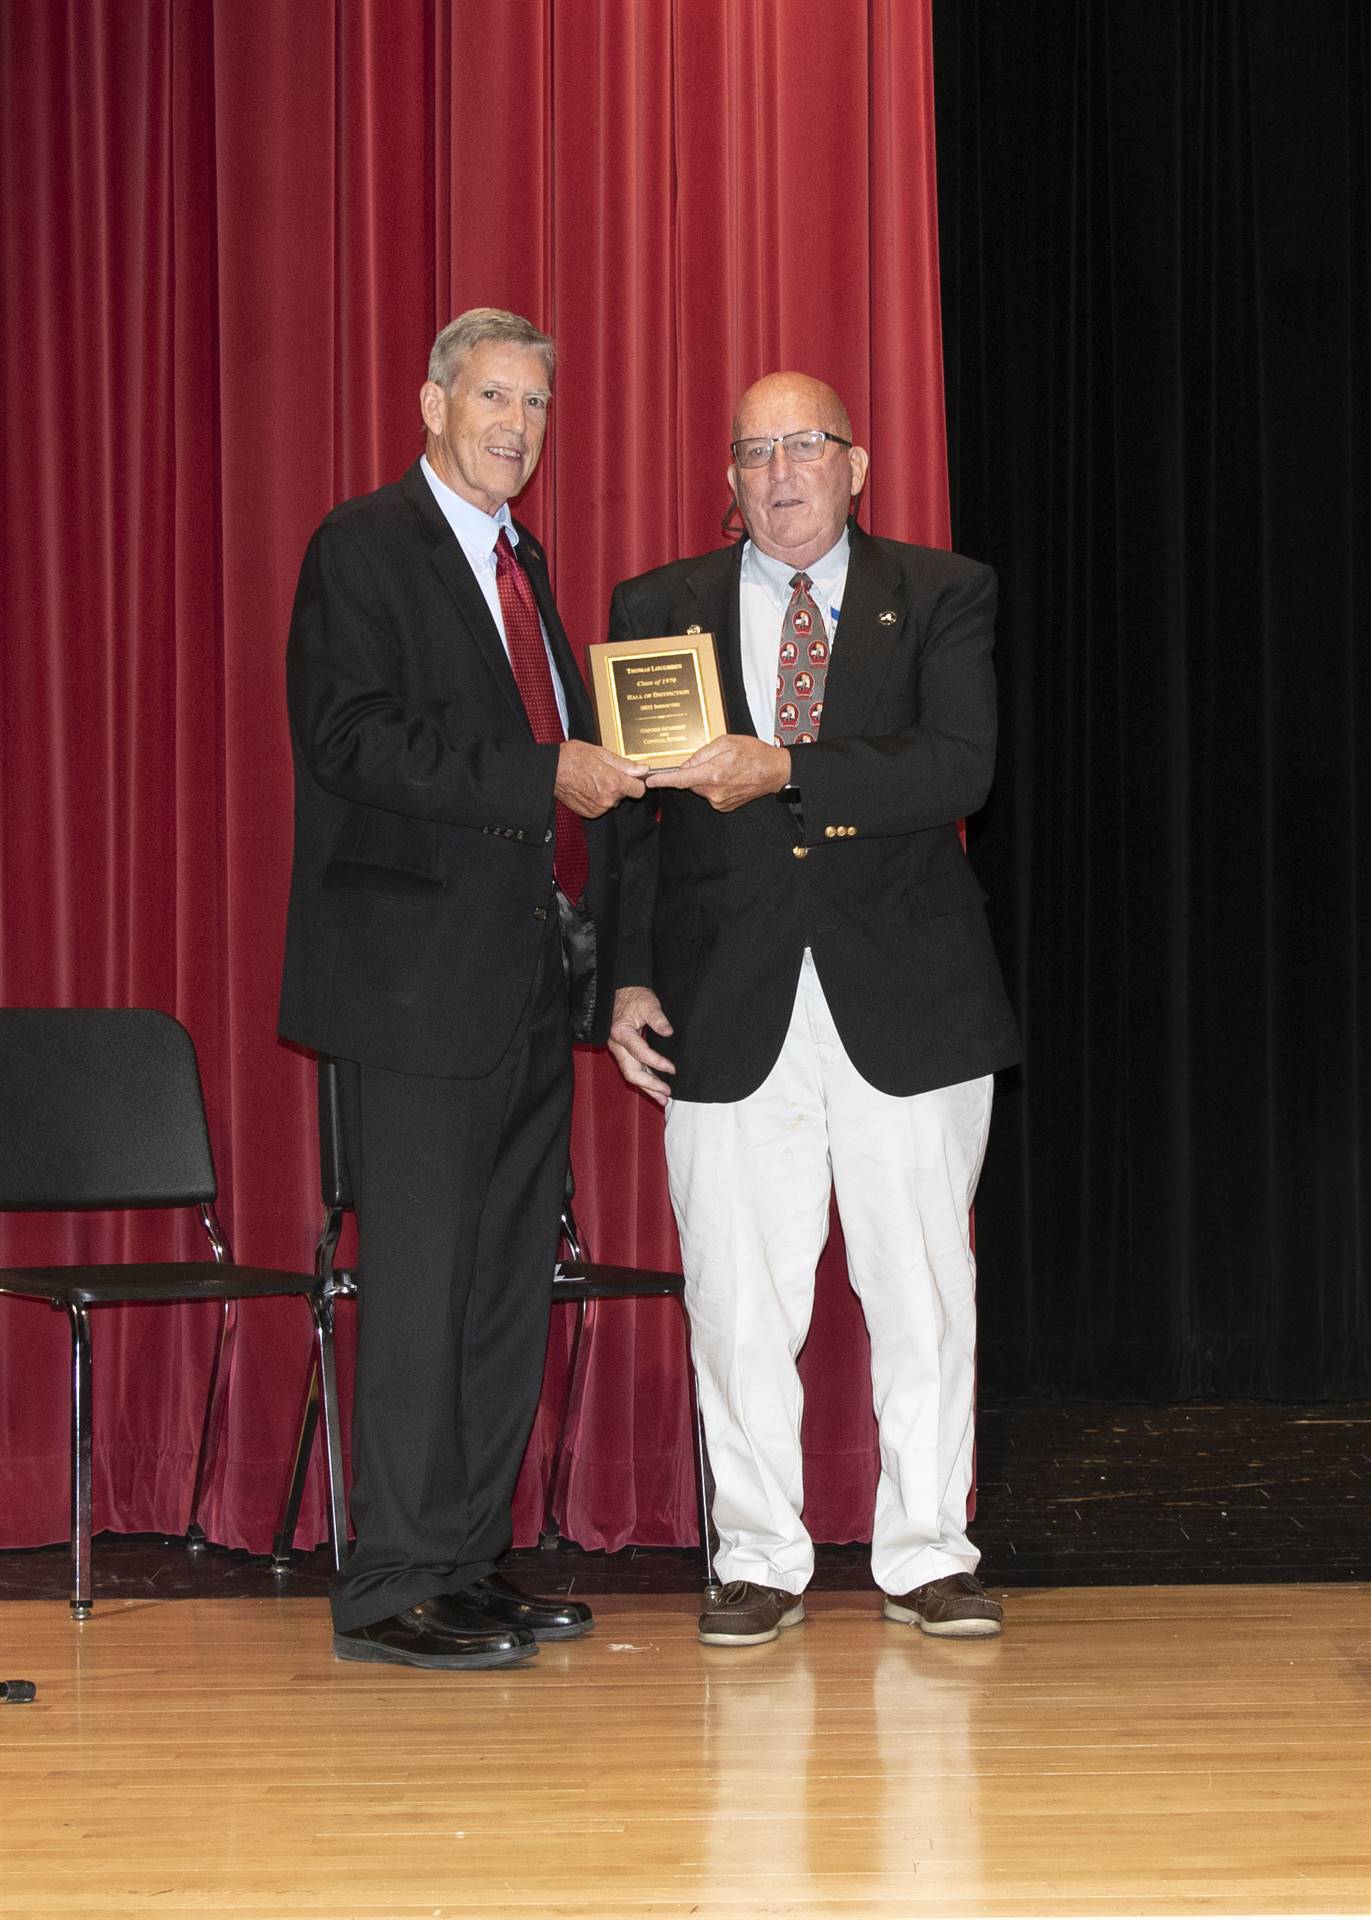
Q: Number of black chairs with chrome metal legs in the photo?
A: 2